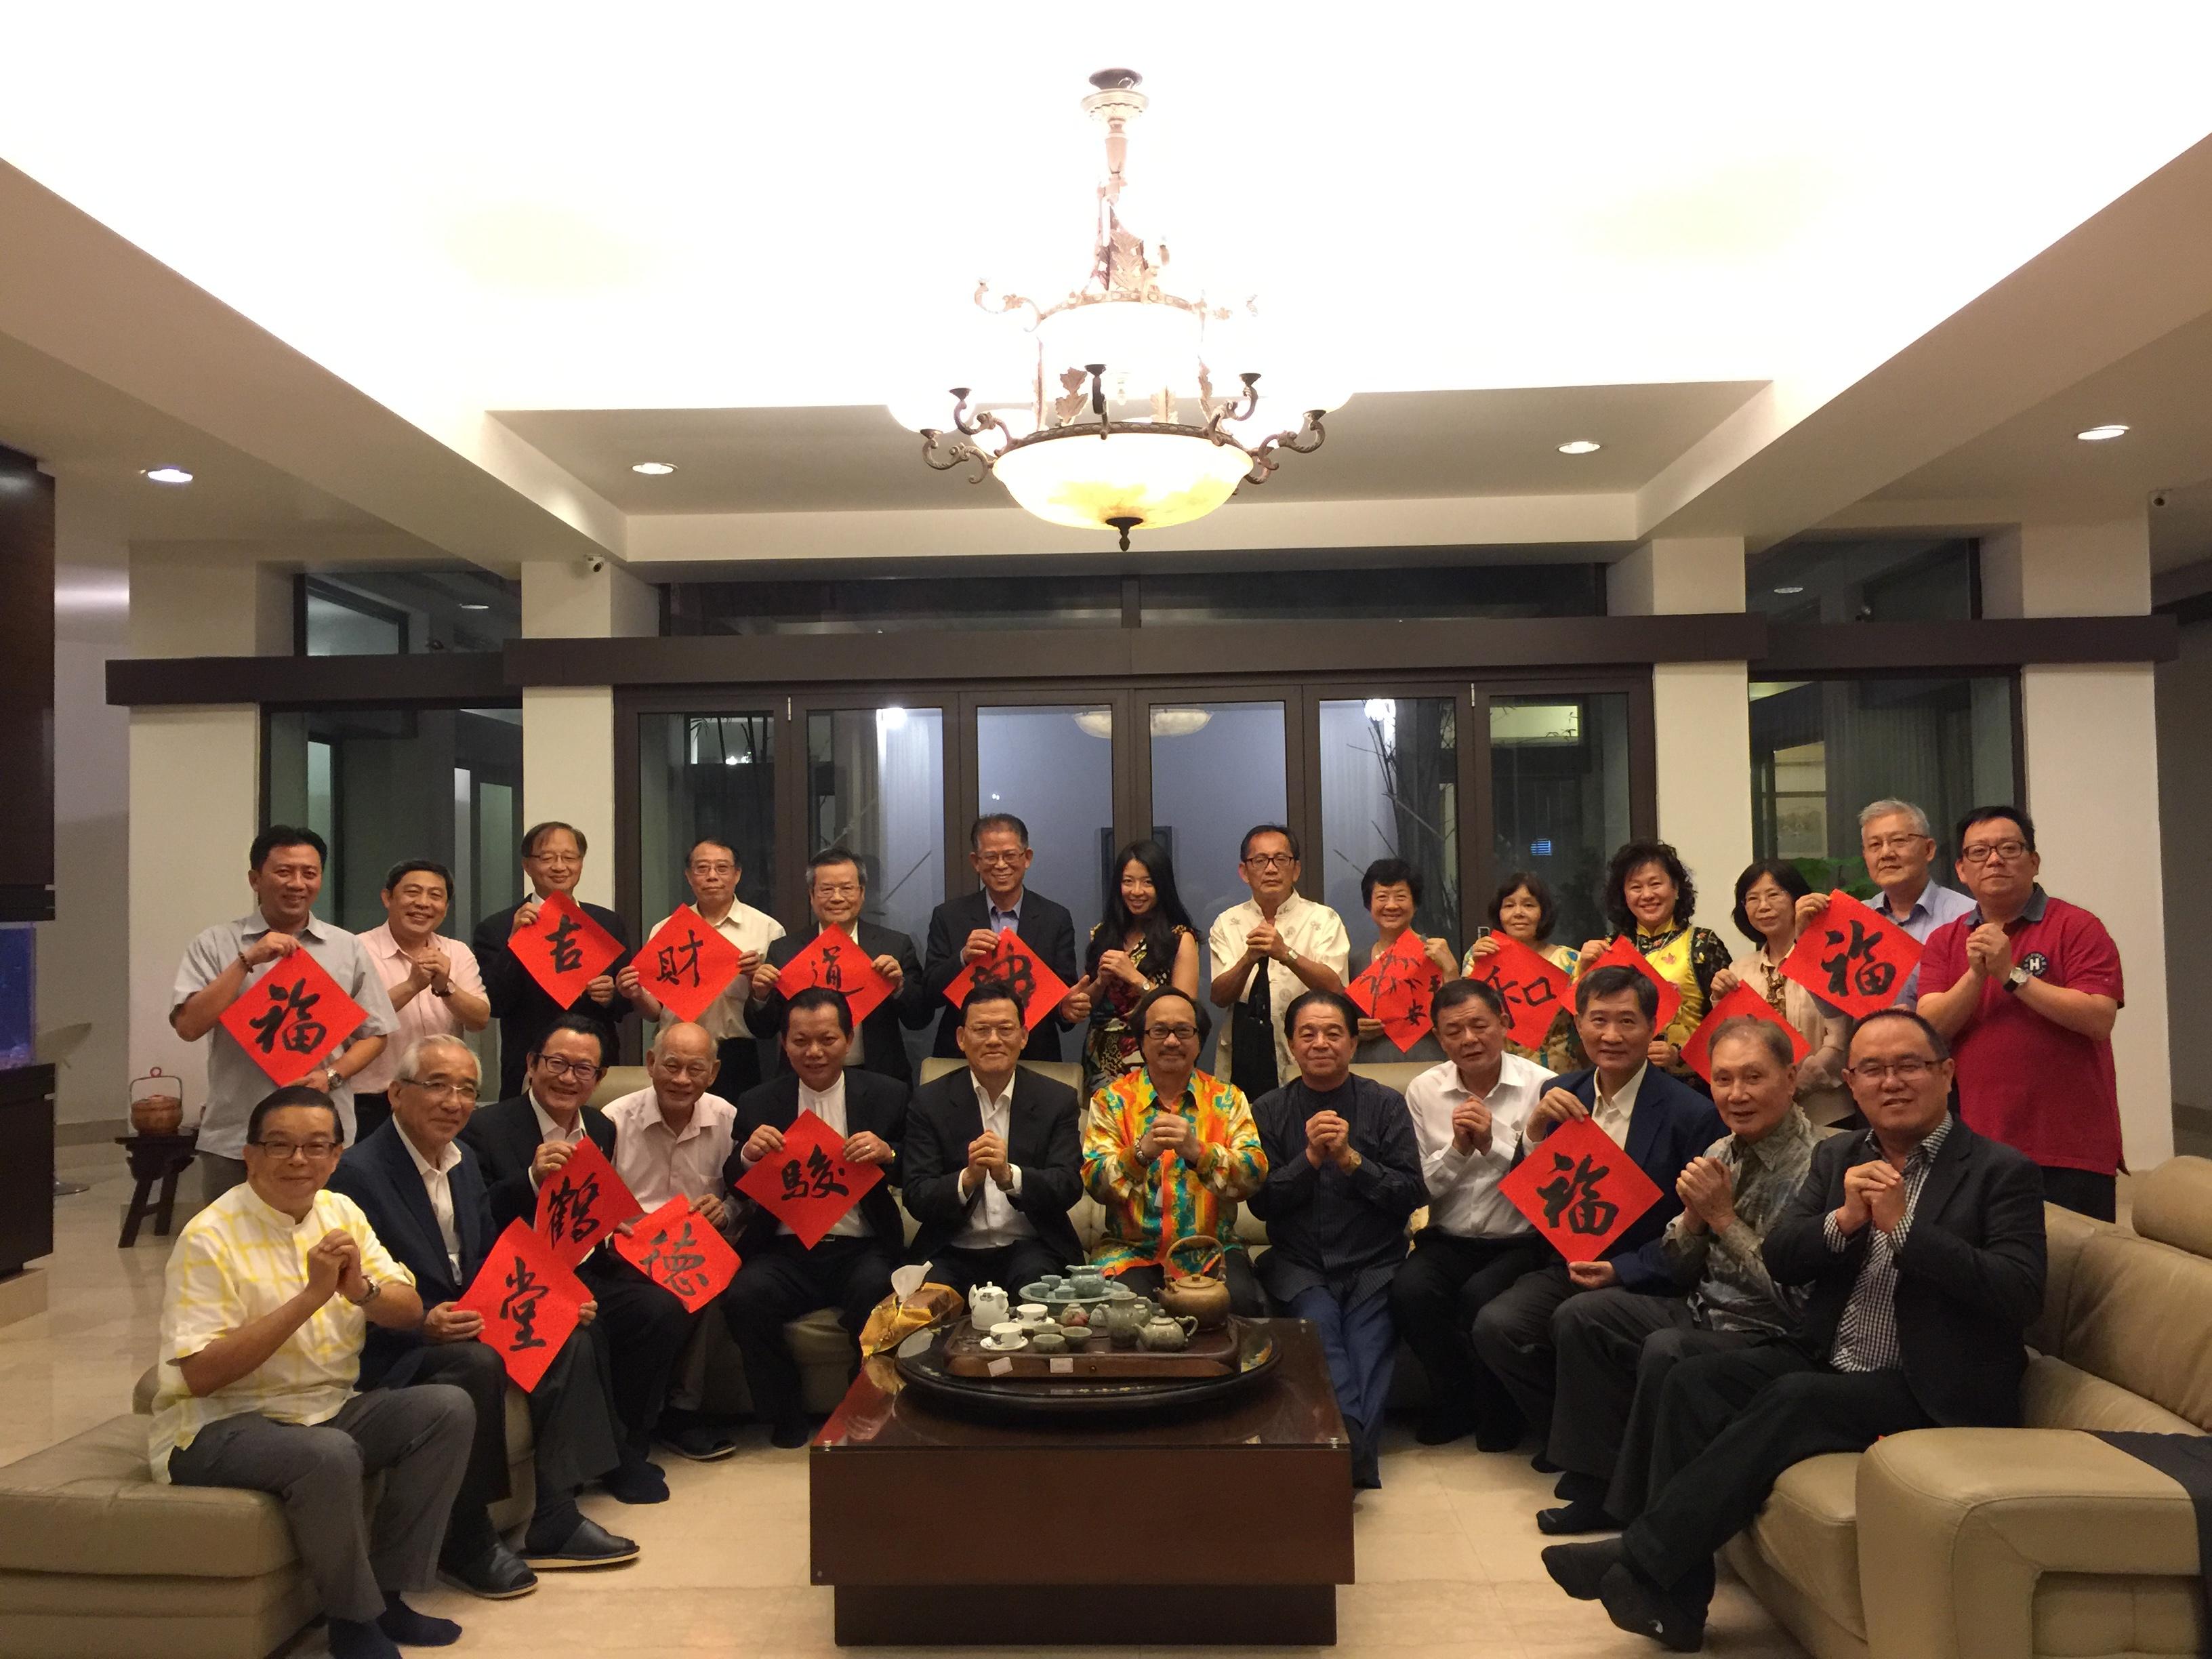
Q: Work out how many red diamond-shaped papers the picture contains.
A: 15